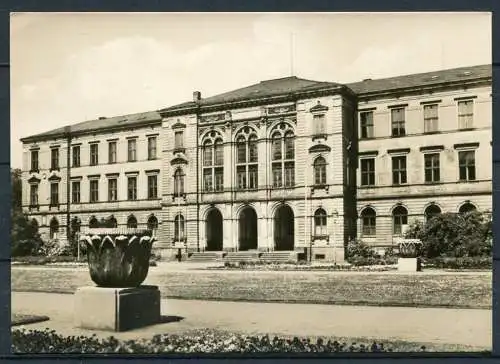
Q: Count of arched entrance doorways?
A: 3